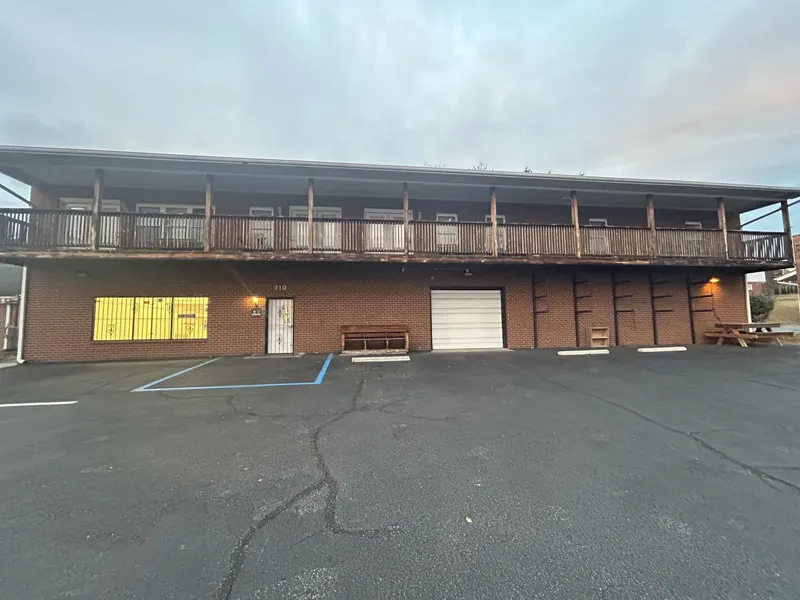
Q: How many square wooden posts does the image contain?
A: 9